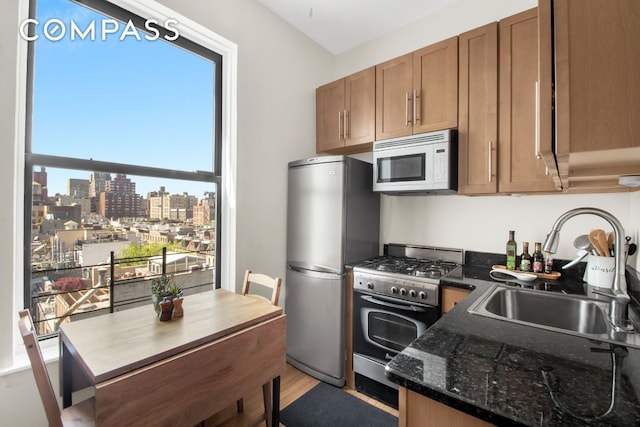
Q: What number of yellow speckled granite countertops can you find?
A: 0